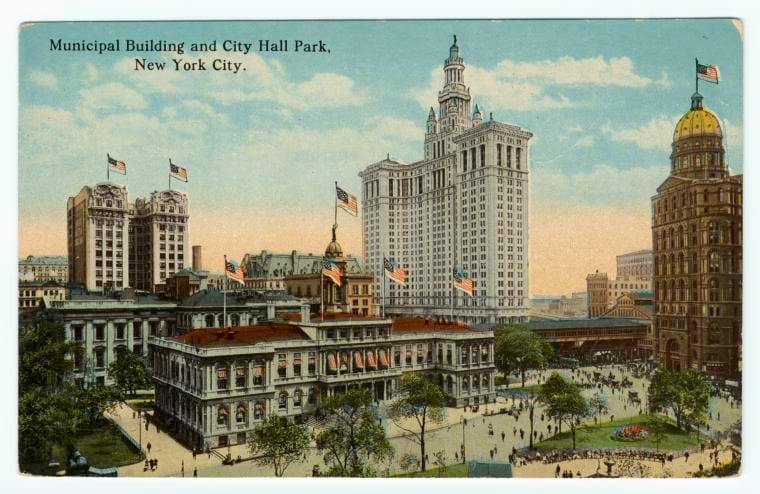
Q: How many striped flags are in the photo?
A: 8